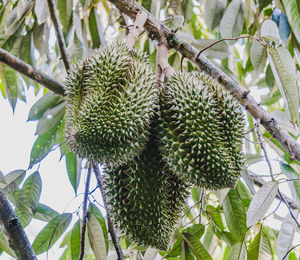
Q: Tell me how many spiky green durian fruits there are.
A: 3